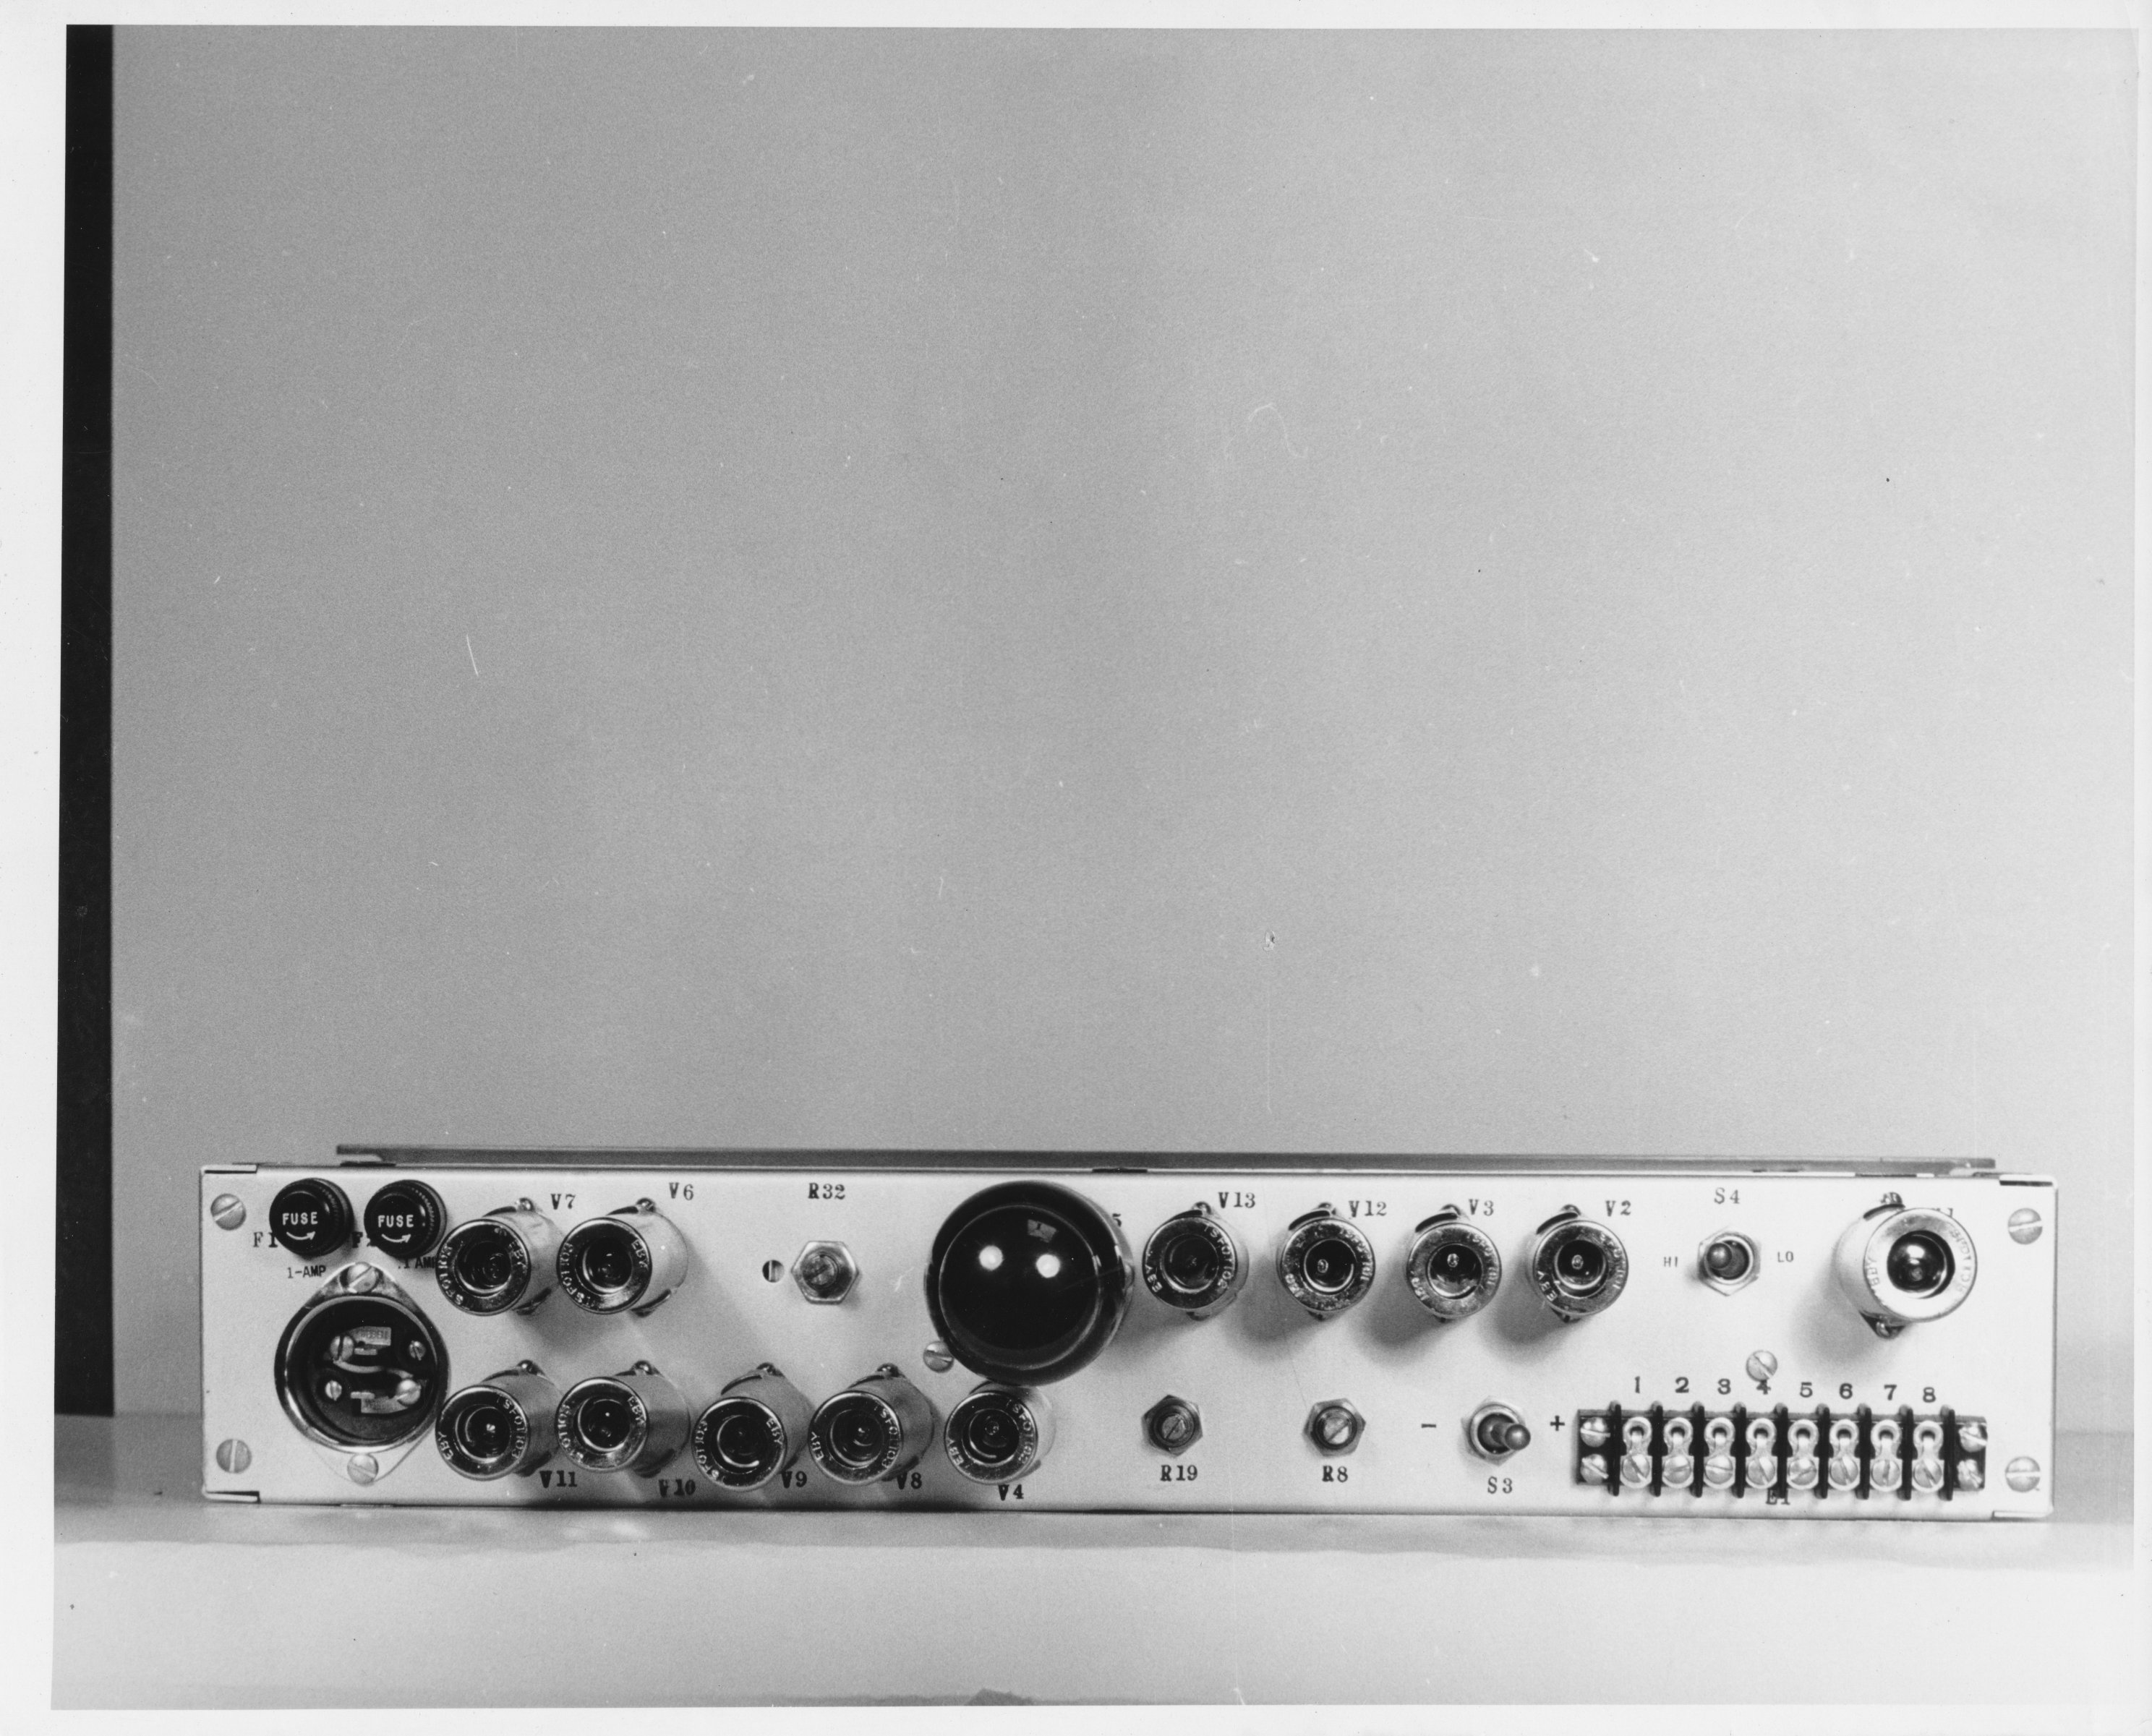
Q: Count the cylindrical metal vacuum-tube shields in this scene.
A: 12